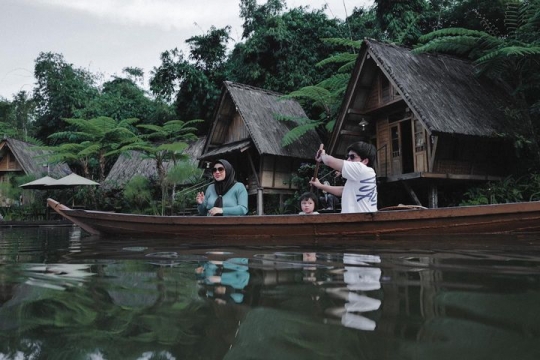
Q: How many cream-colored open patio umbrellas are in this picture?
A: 2